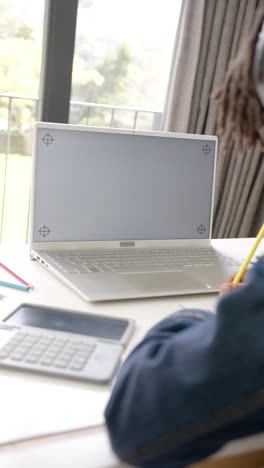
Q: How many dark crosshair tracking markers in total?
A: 4